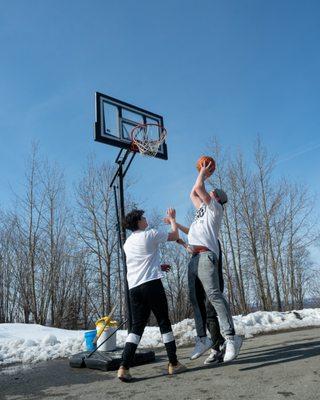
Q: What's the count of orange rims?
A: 1